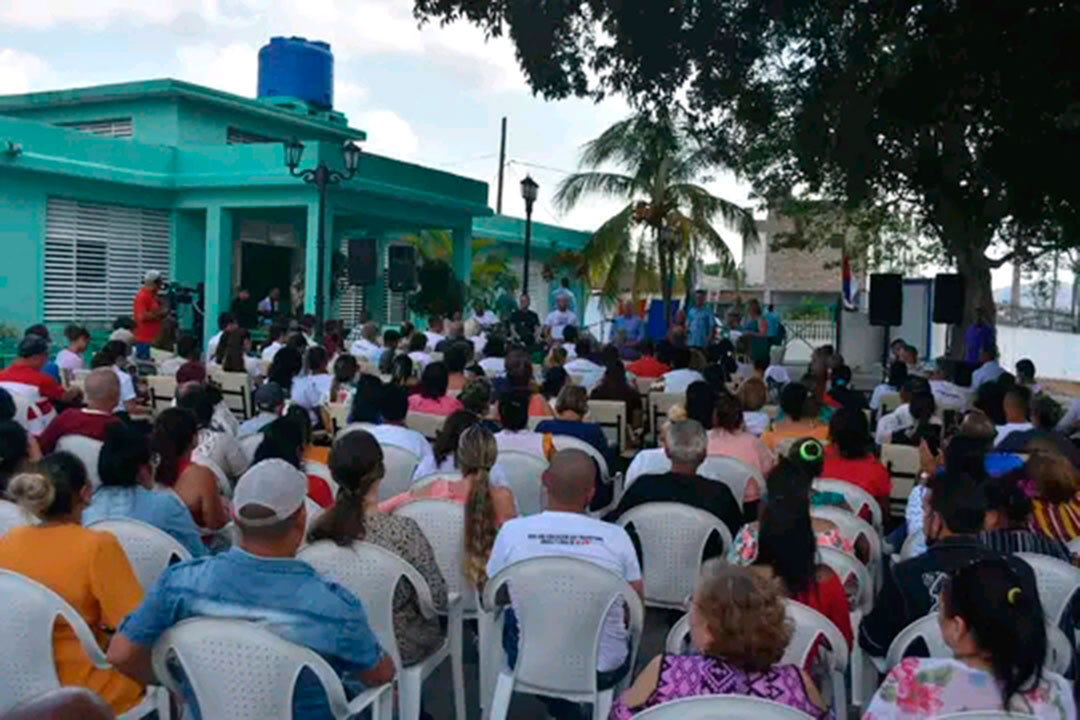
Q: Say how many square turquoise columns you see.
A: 3